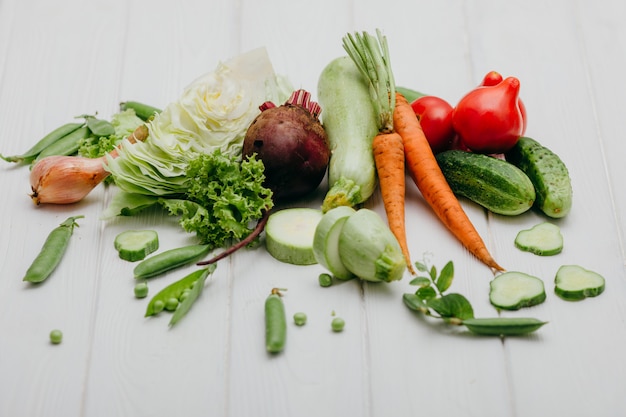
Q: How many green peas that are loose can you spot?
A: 5